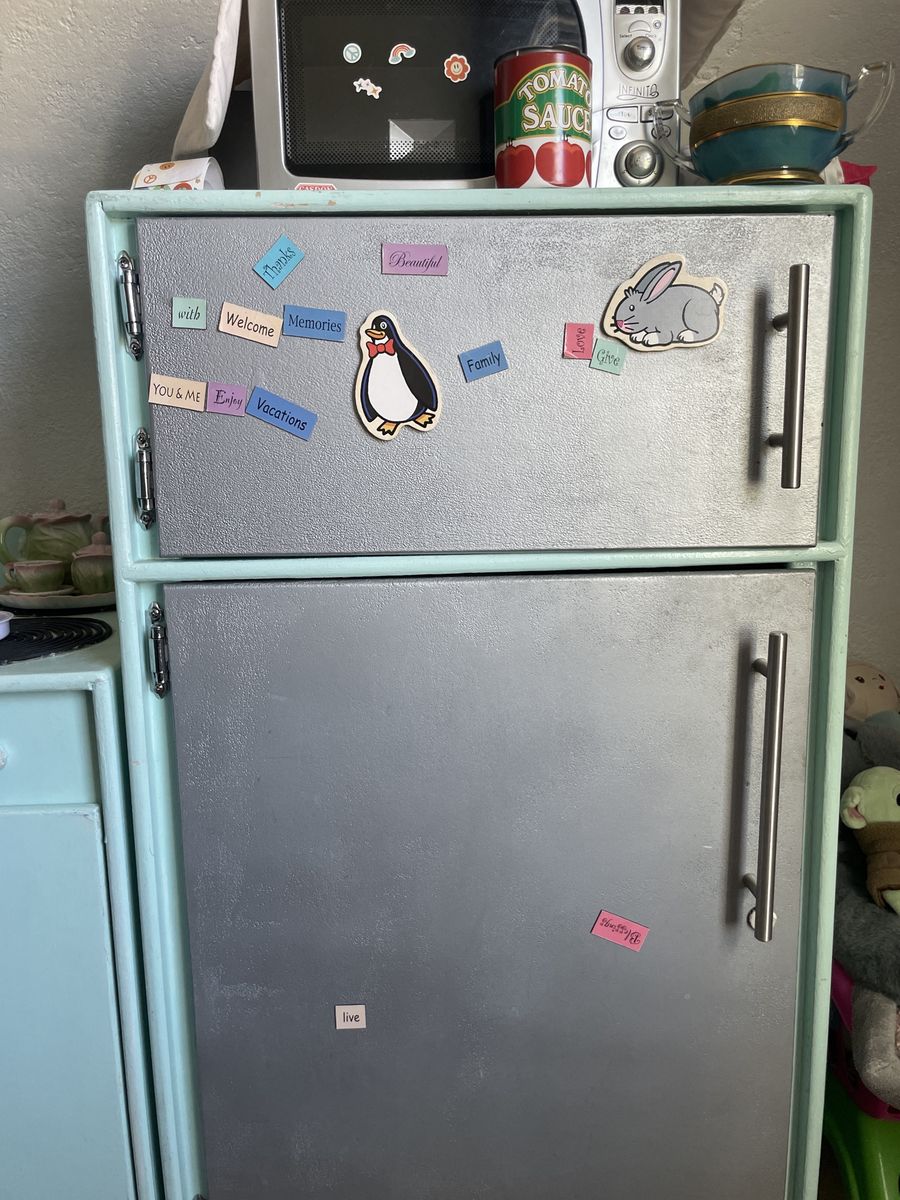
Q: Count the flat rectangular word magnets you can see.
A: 13